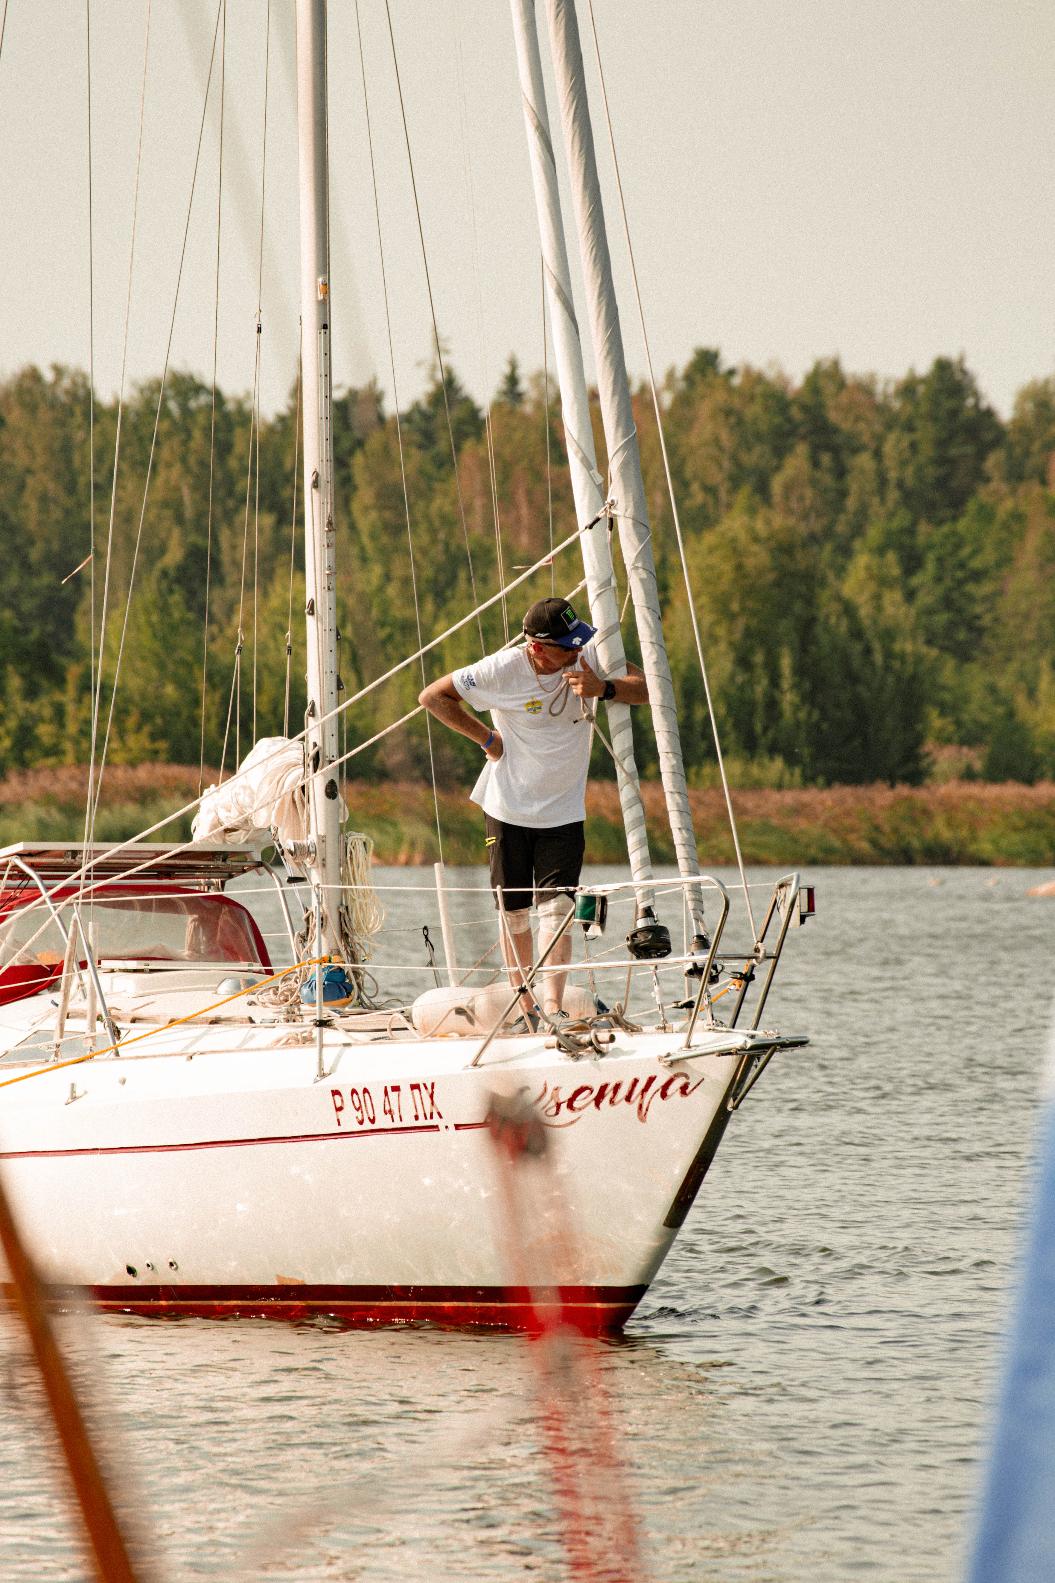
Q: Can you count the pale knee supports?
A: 2